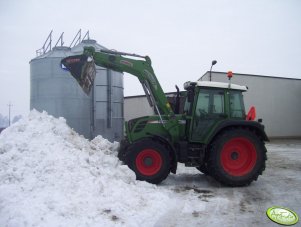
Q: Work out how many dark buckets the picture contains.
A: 1